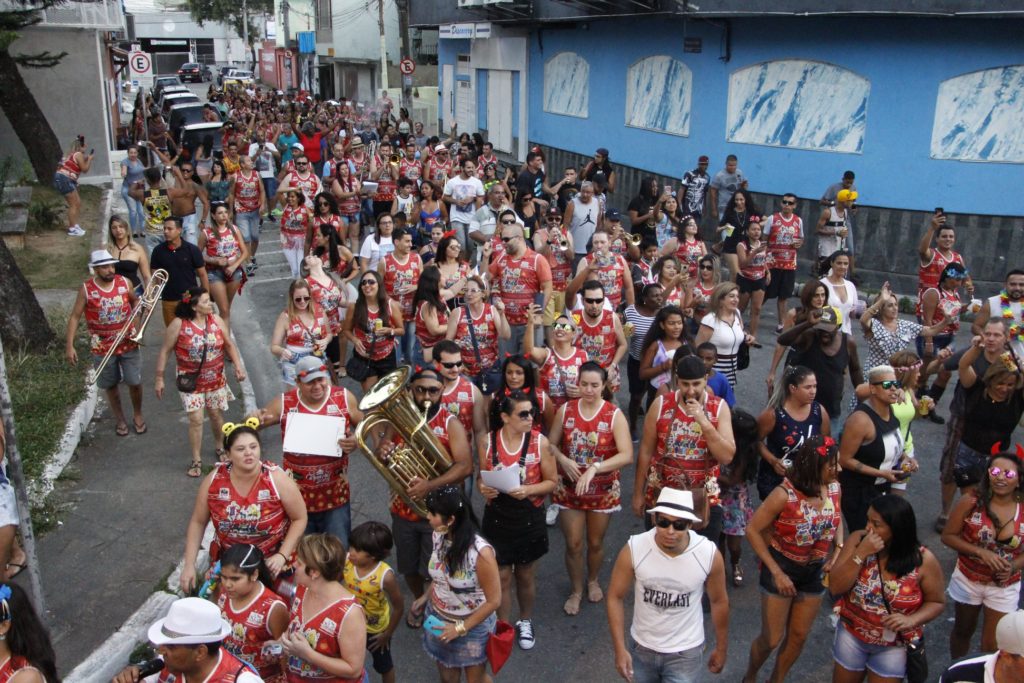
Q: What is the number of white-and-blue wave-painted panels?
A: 4